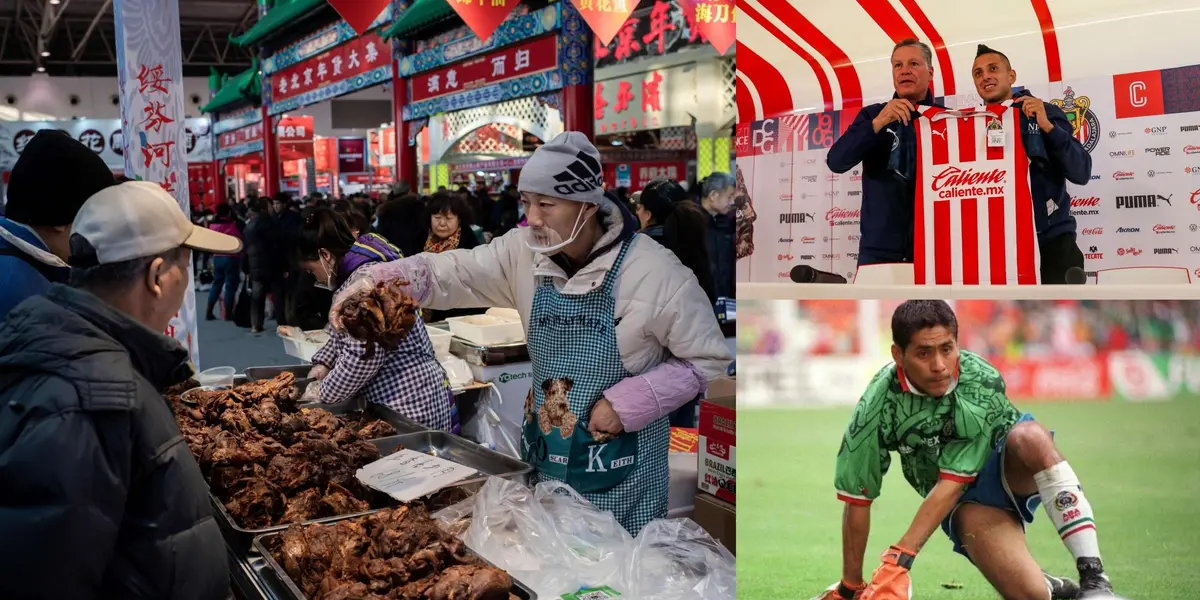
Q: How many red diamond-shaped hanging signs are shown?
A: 4